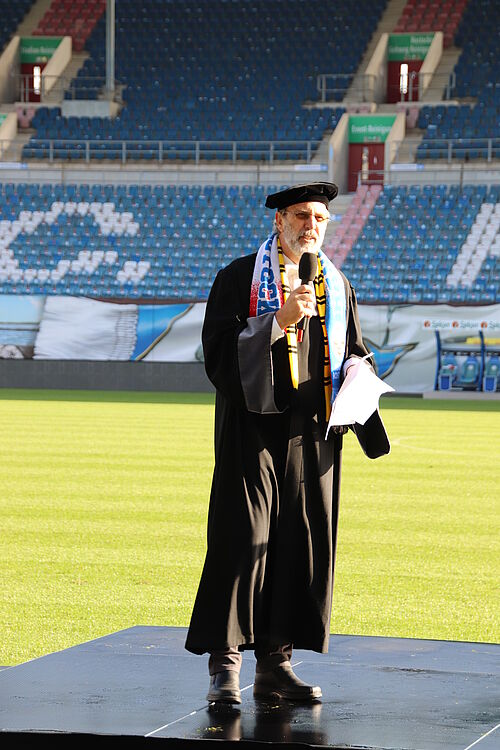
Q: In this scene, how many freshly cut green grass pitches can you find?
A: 1